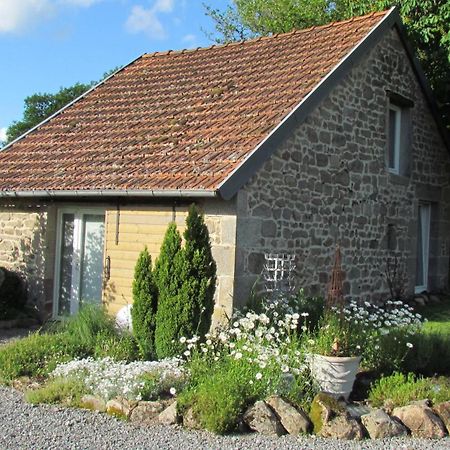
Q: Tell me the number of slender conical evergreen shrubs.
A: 3